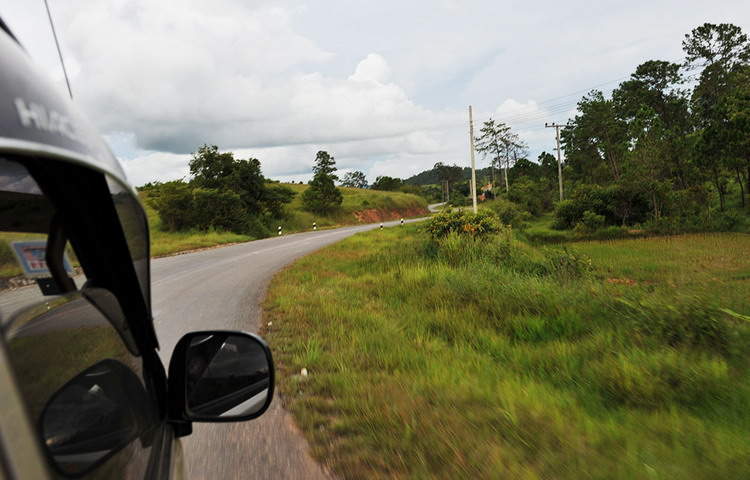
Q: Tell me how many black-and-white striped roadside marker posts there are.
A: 4